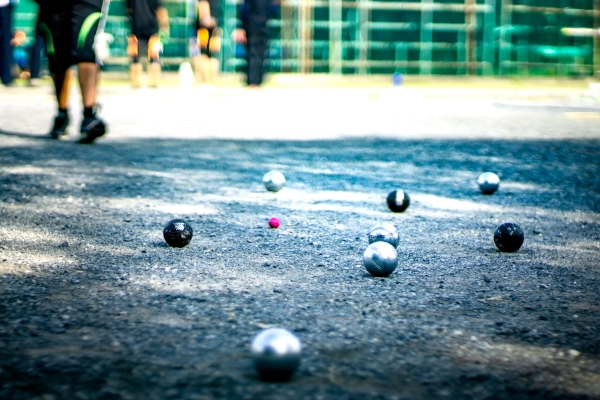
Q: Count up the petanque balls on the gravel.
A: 8